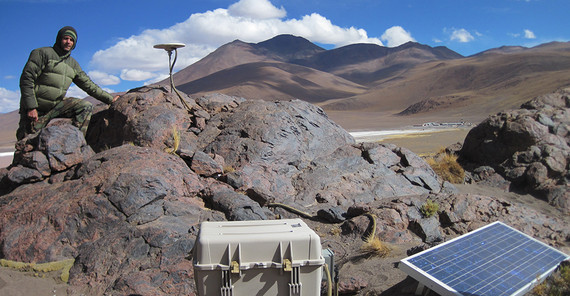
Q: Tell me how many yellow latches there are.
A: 2